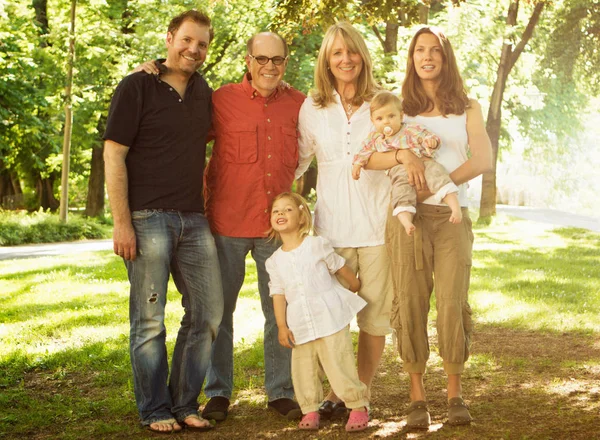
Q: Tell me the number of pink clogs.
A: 2